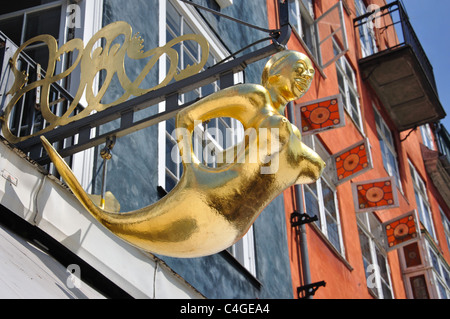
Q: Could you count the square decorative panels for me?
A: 4